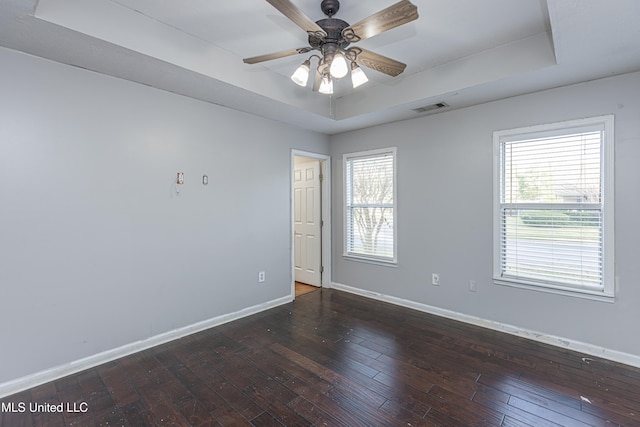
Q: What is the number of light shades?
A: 4